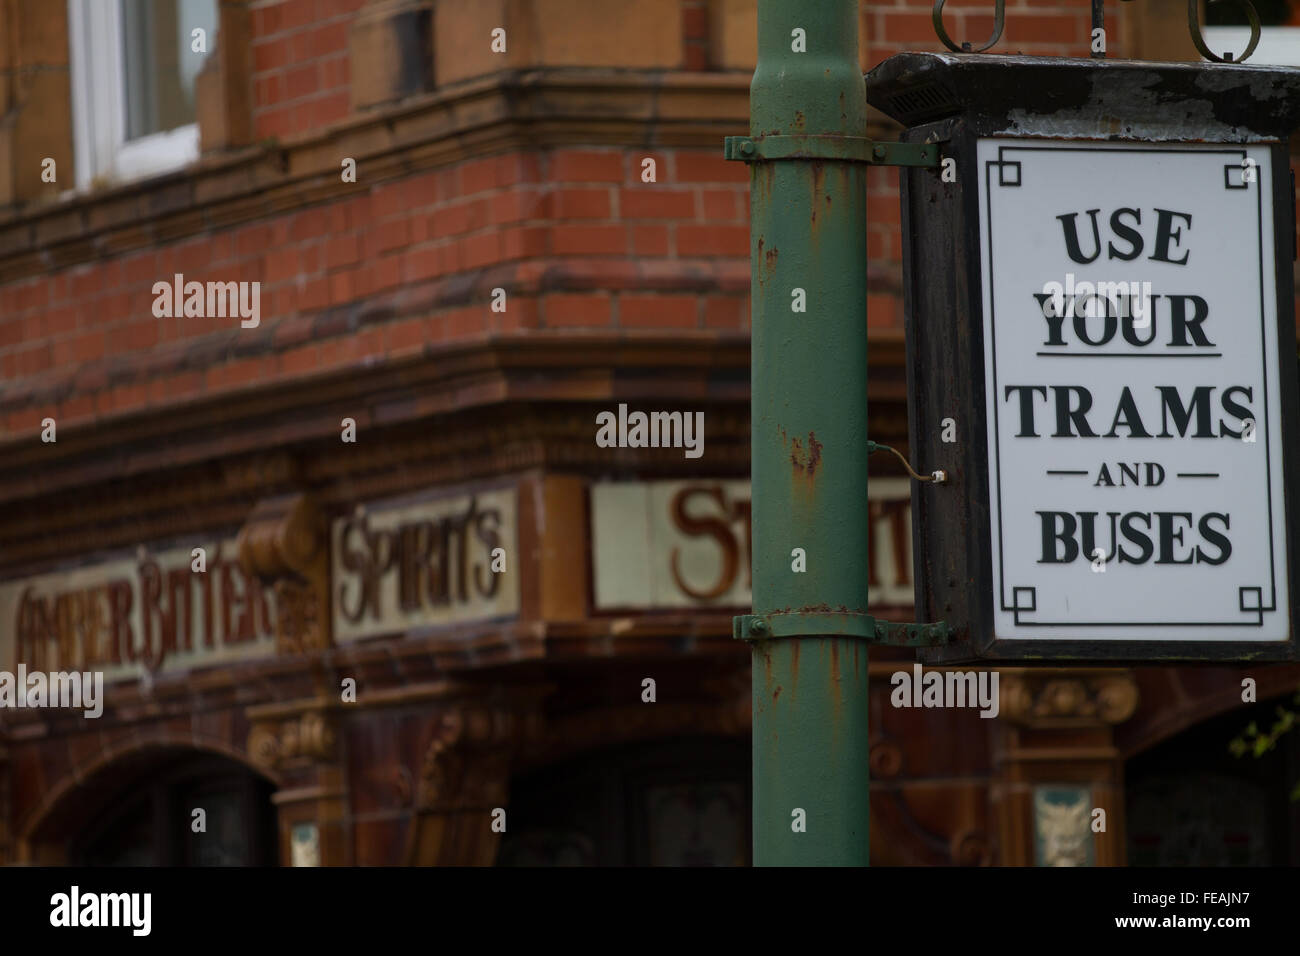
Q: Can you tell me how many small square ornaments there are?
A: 4